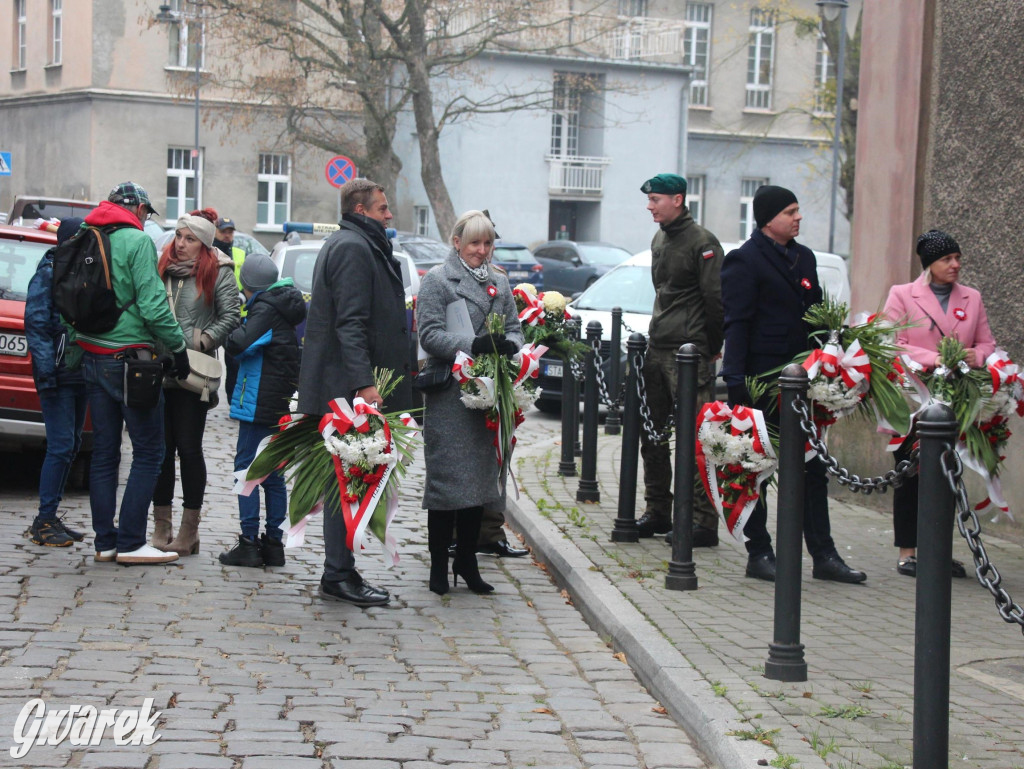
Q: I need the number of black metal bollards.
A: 8